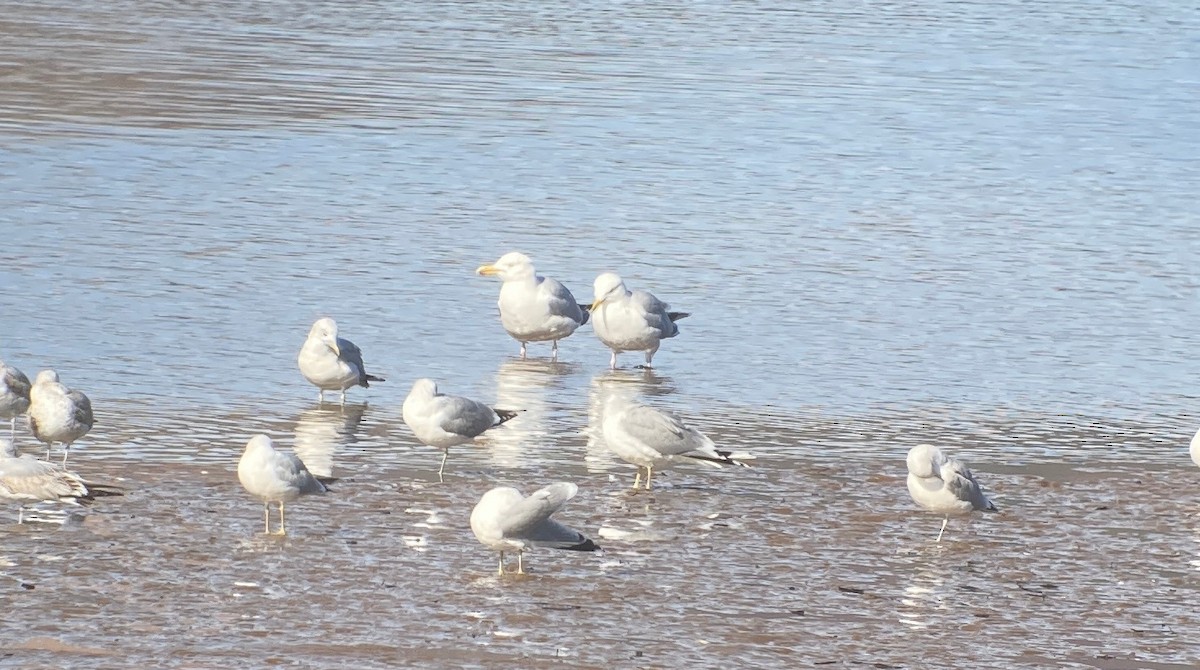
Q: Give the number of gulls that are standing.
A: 11